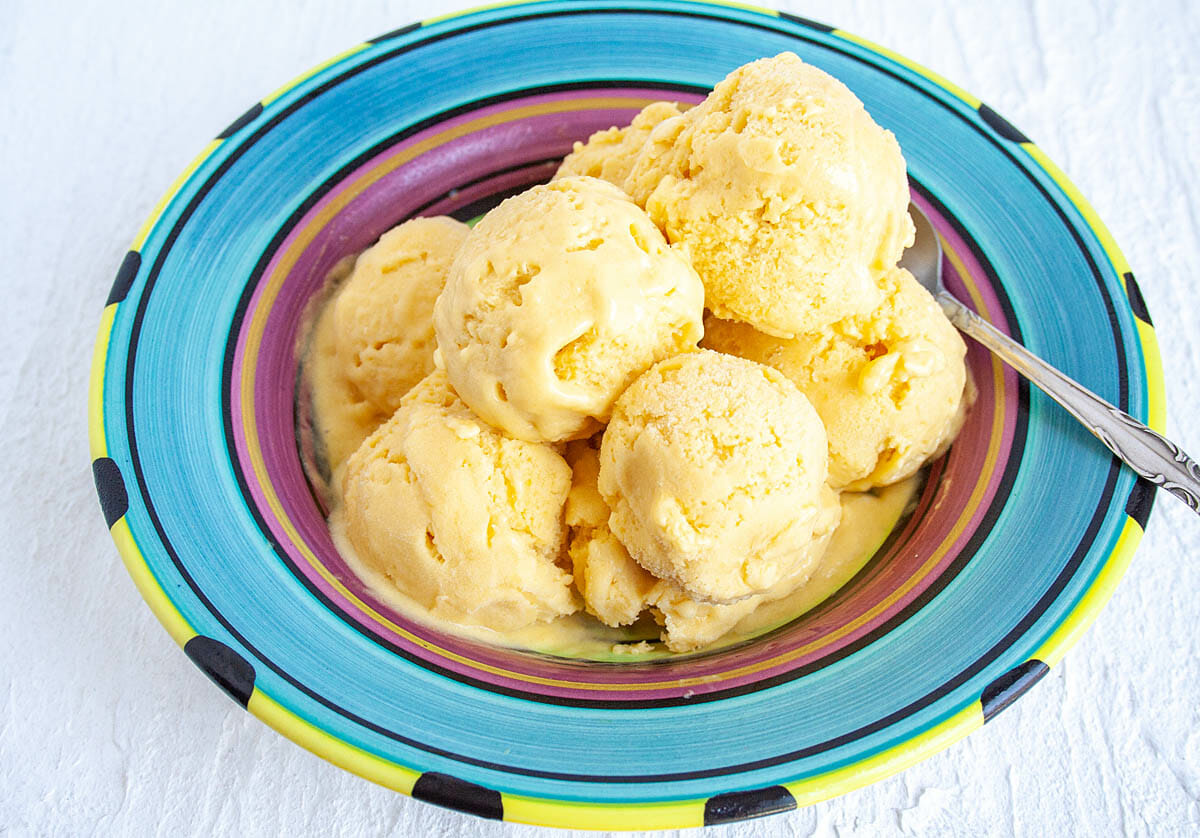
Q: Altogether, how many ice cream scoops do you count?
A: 7